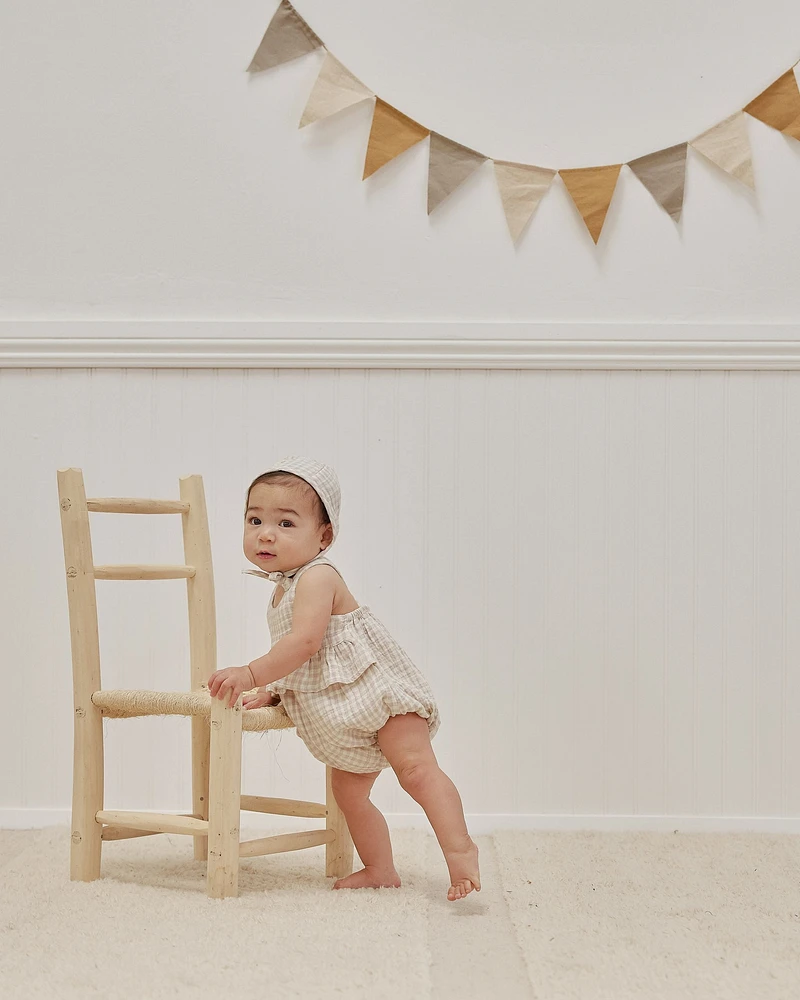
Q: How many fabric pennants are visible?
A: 9